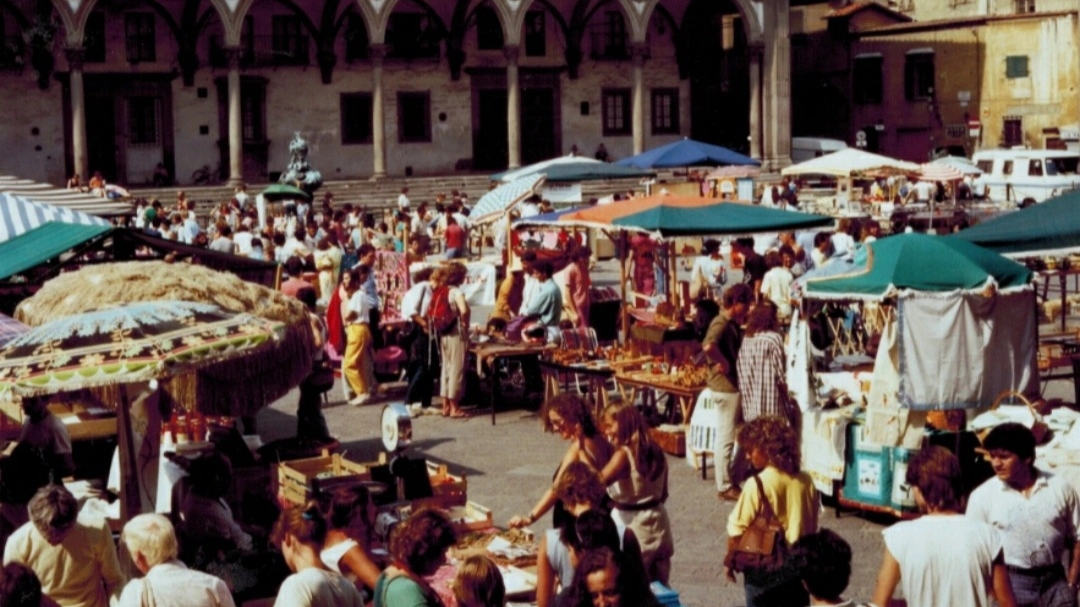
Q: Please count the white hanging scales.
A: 1